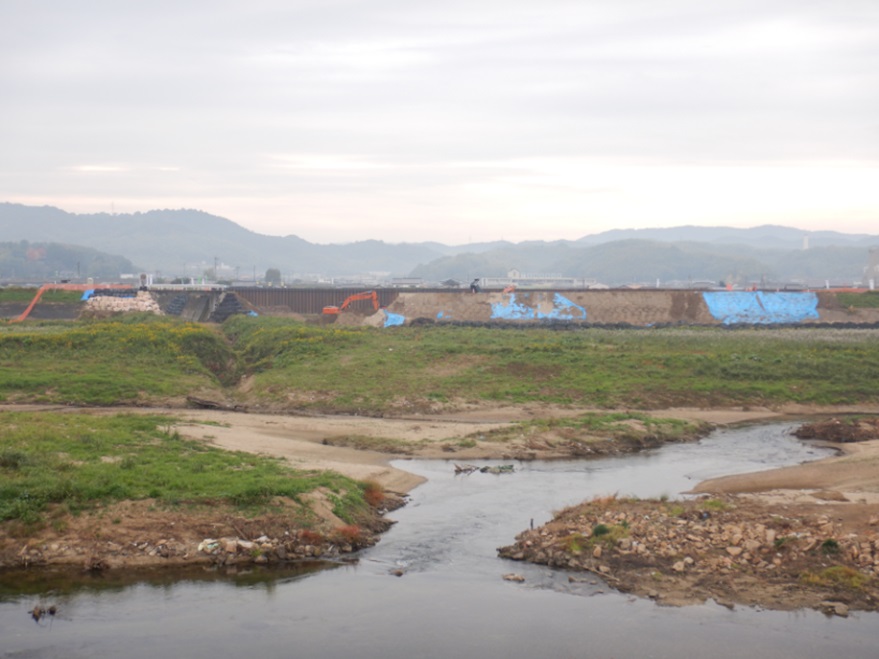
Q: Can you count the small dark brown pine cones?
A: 0